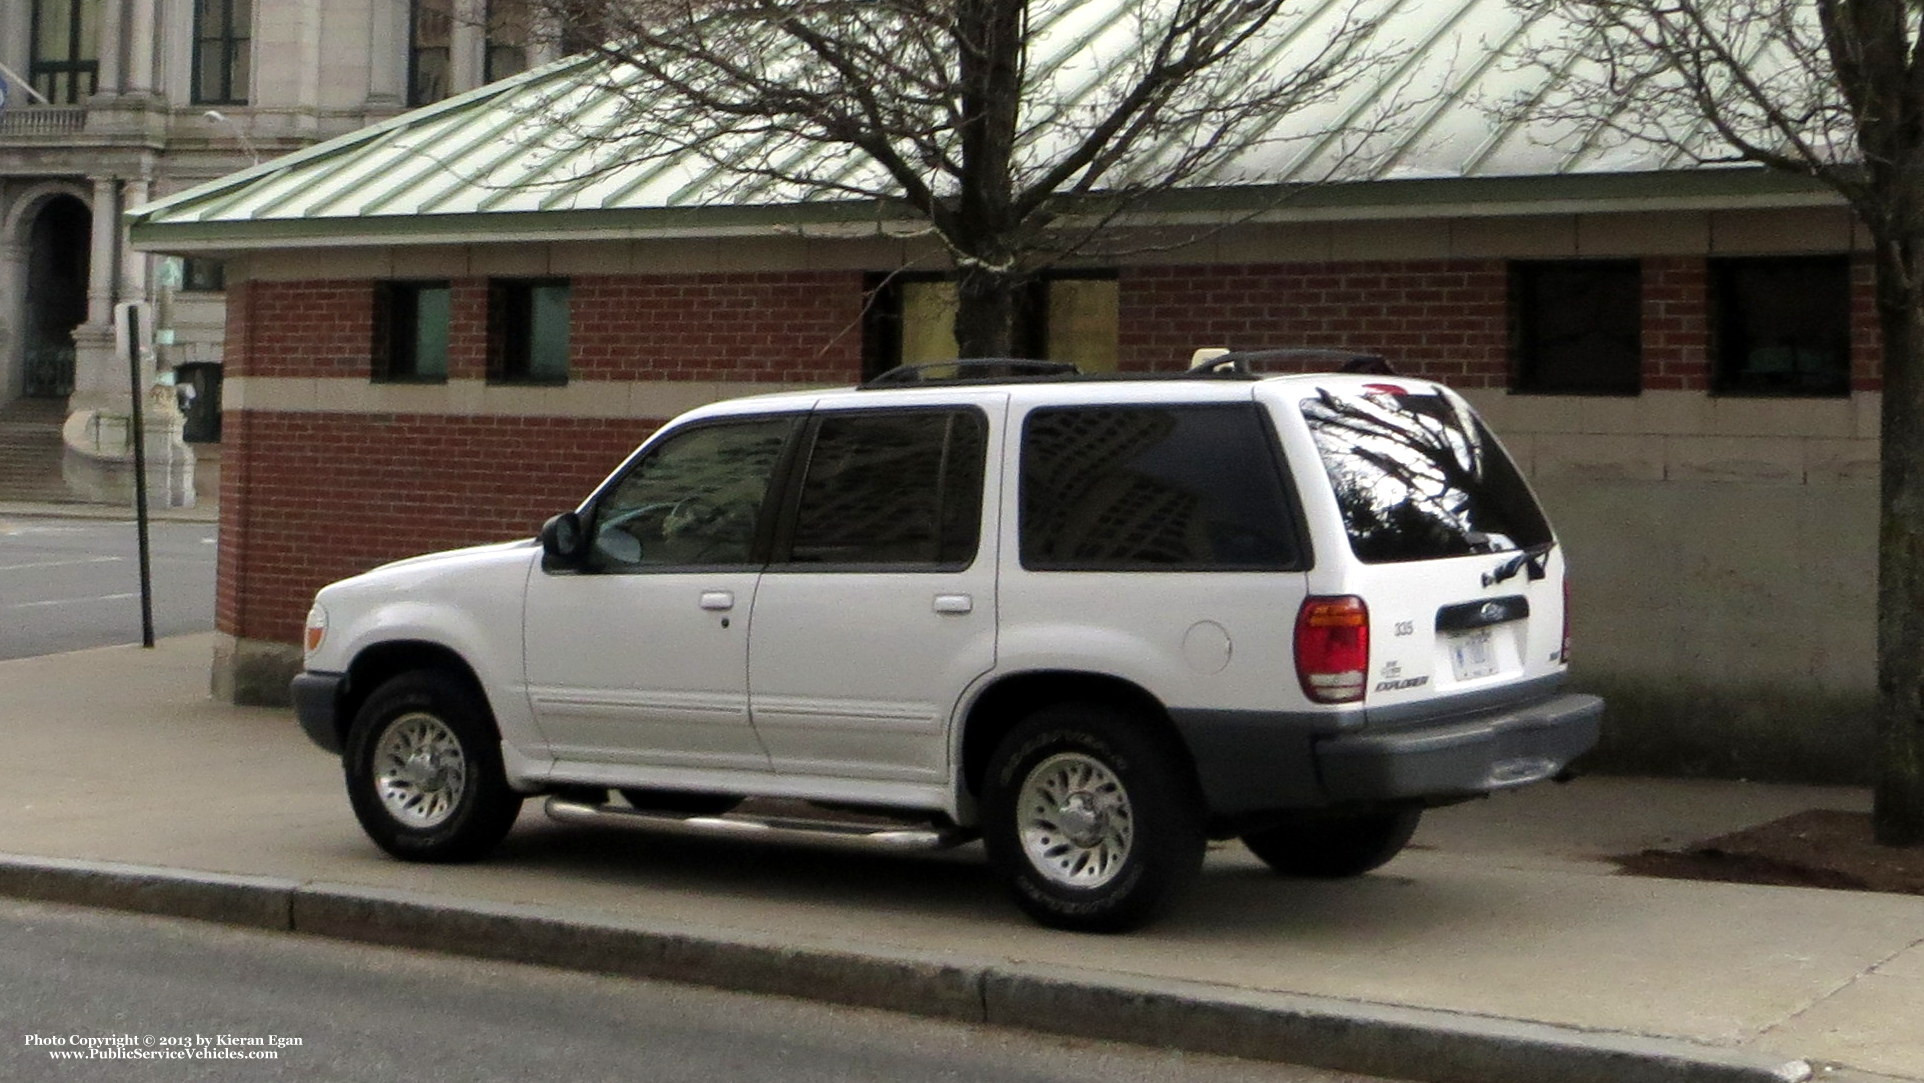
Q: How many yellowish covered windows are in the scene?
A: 2